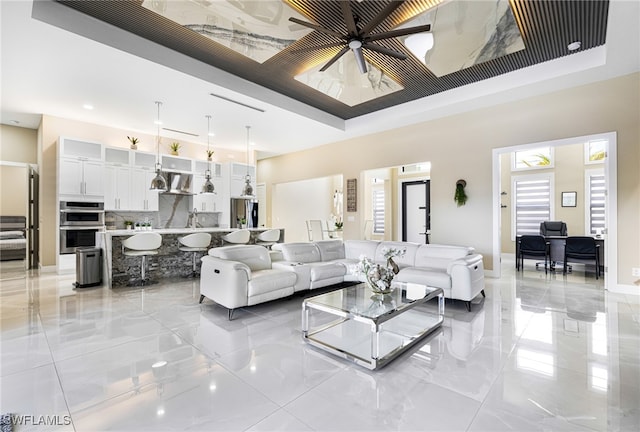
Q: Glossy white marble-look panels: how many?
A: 3